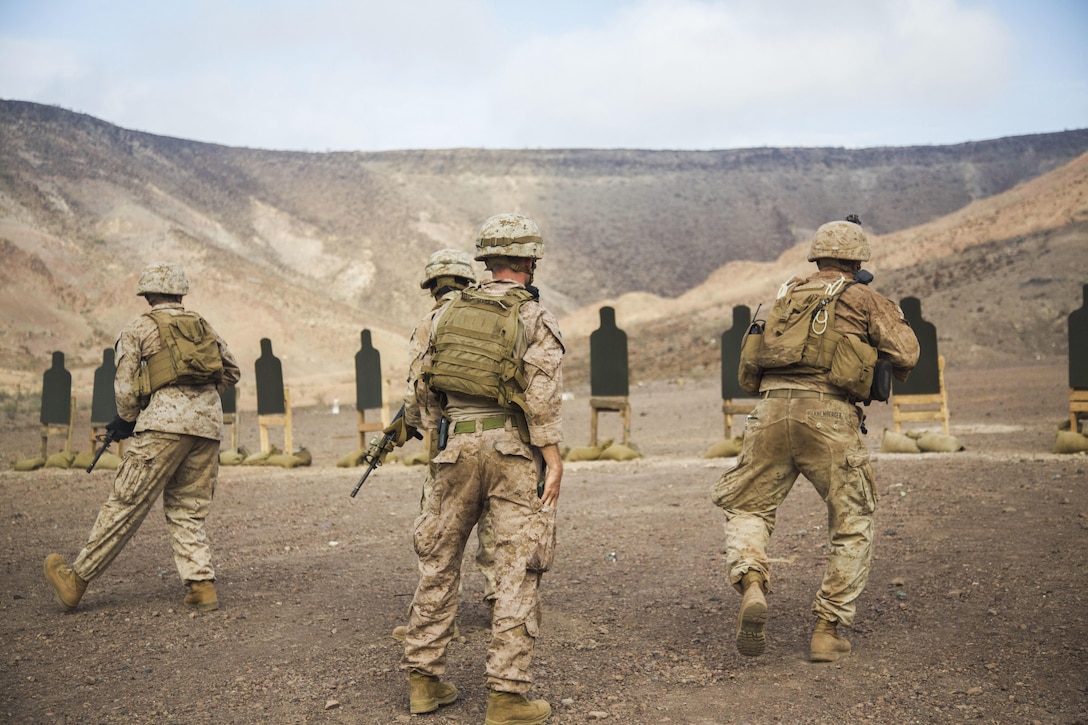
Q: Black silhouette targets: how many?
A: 9